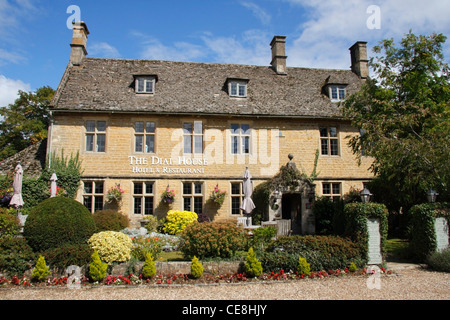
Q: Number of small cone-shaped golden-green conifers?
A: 7